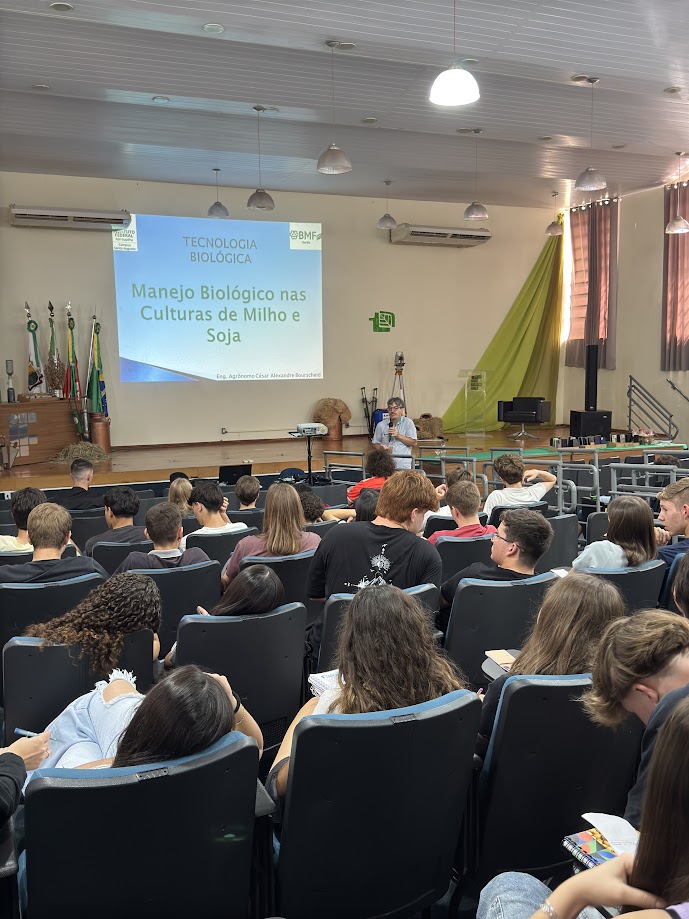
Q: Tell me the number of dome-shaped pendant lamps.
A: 9